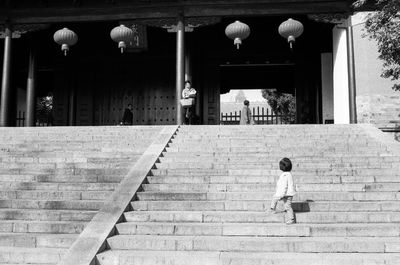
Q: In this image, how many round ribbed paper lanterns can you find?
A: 4